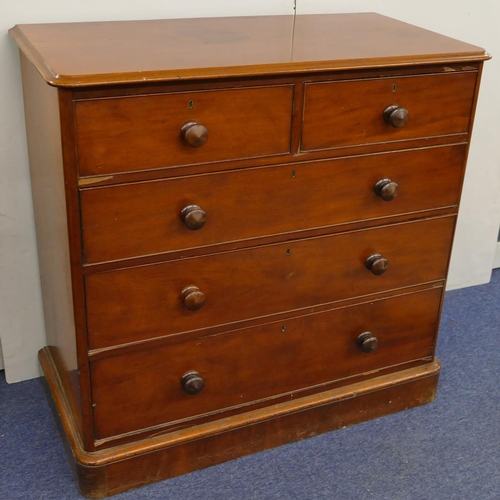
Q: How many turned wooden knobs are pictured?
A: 8